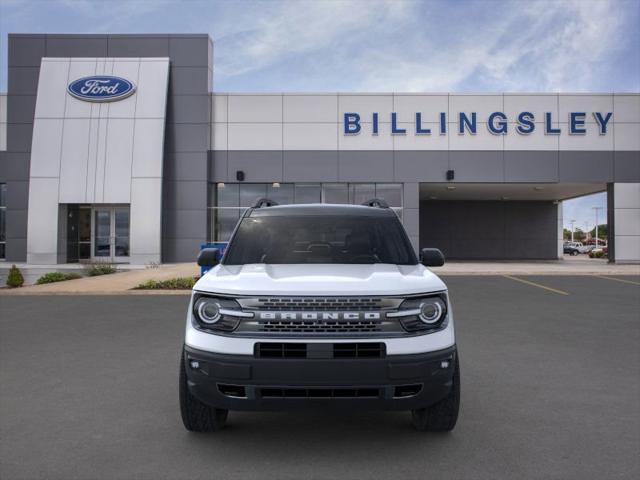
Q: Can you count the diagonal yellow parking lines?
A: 2